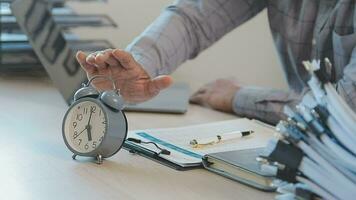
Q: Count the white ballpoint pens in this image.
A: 1